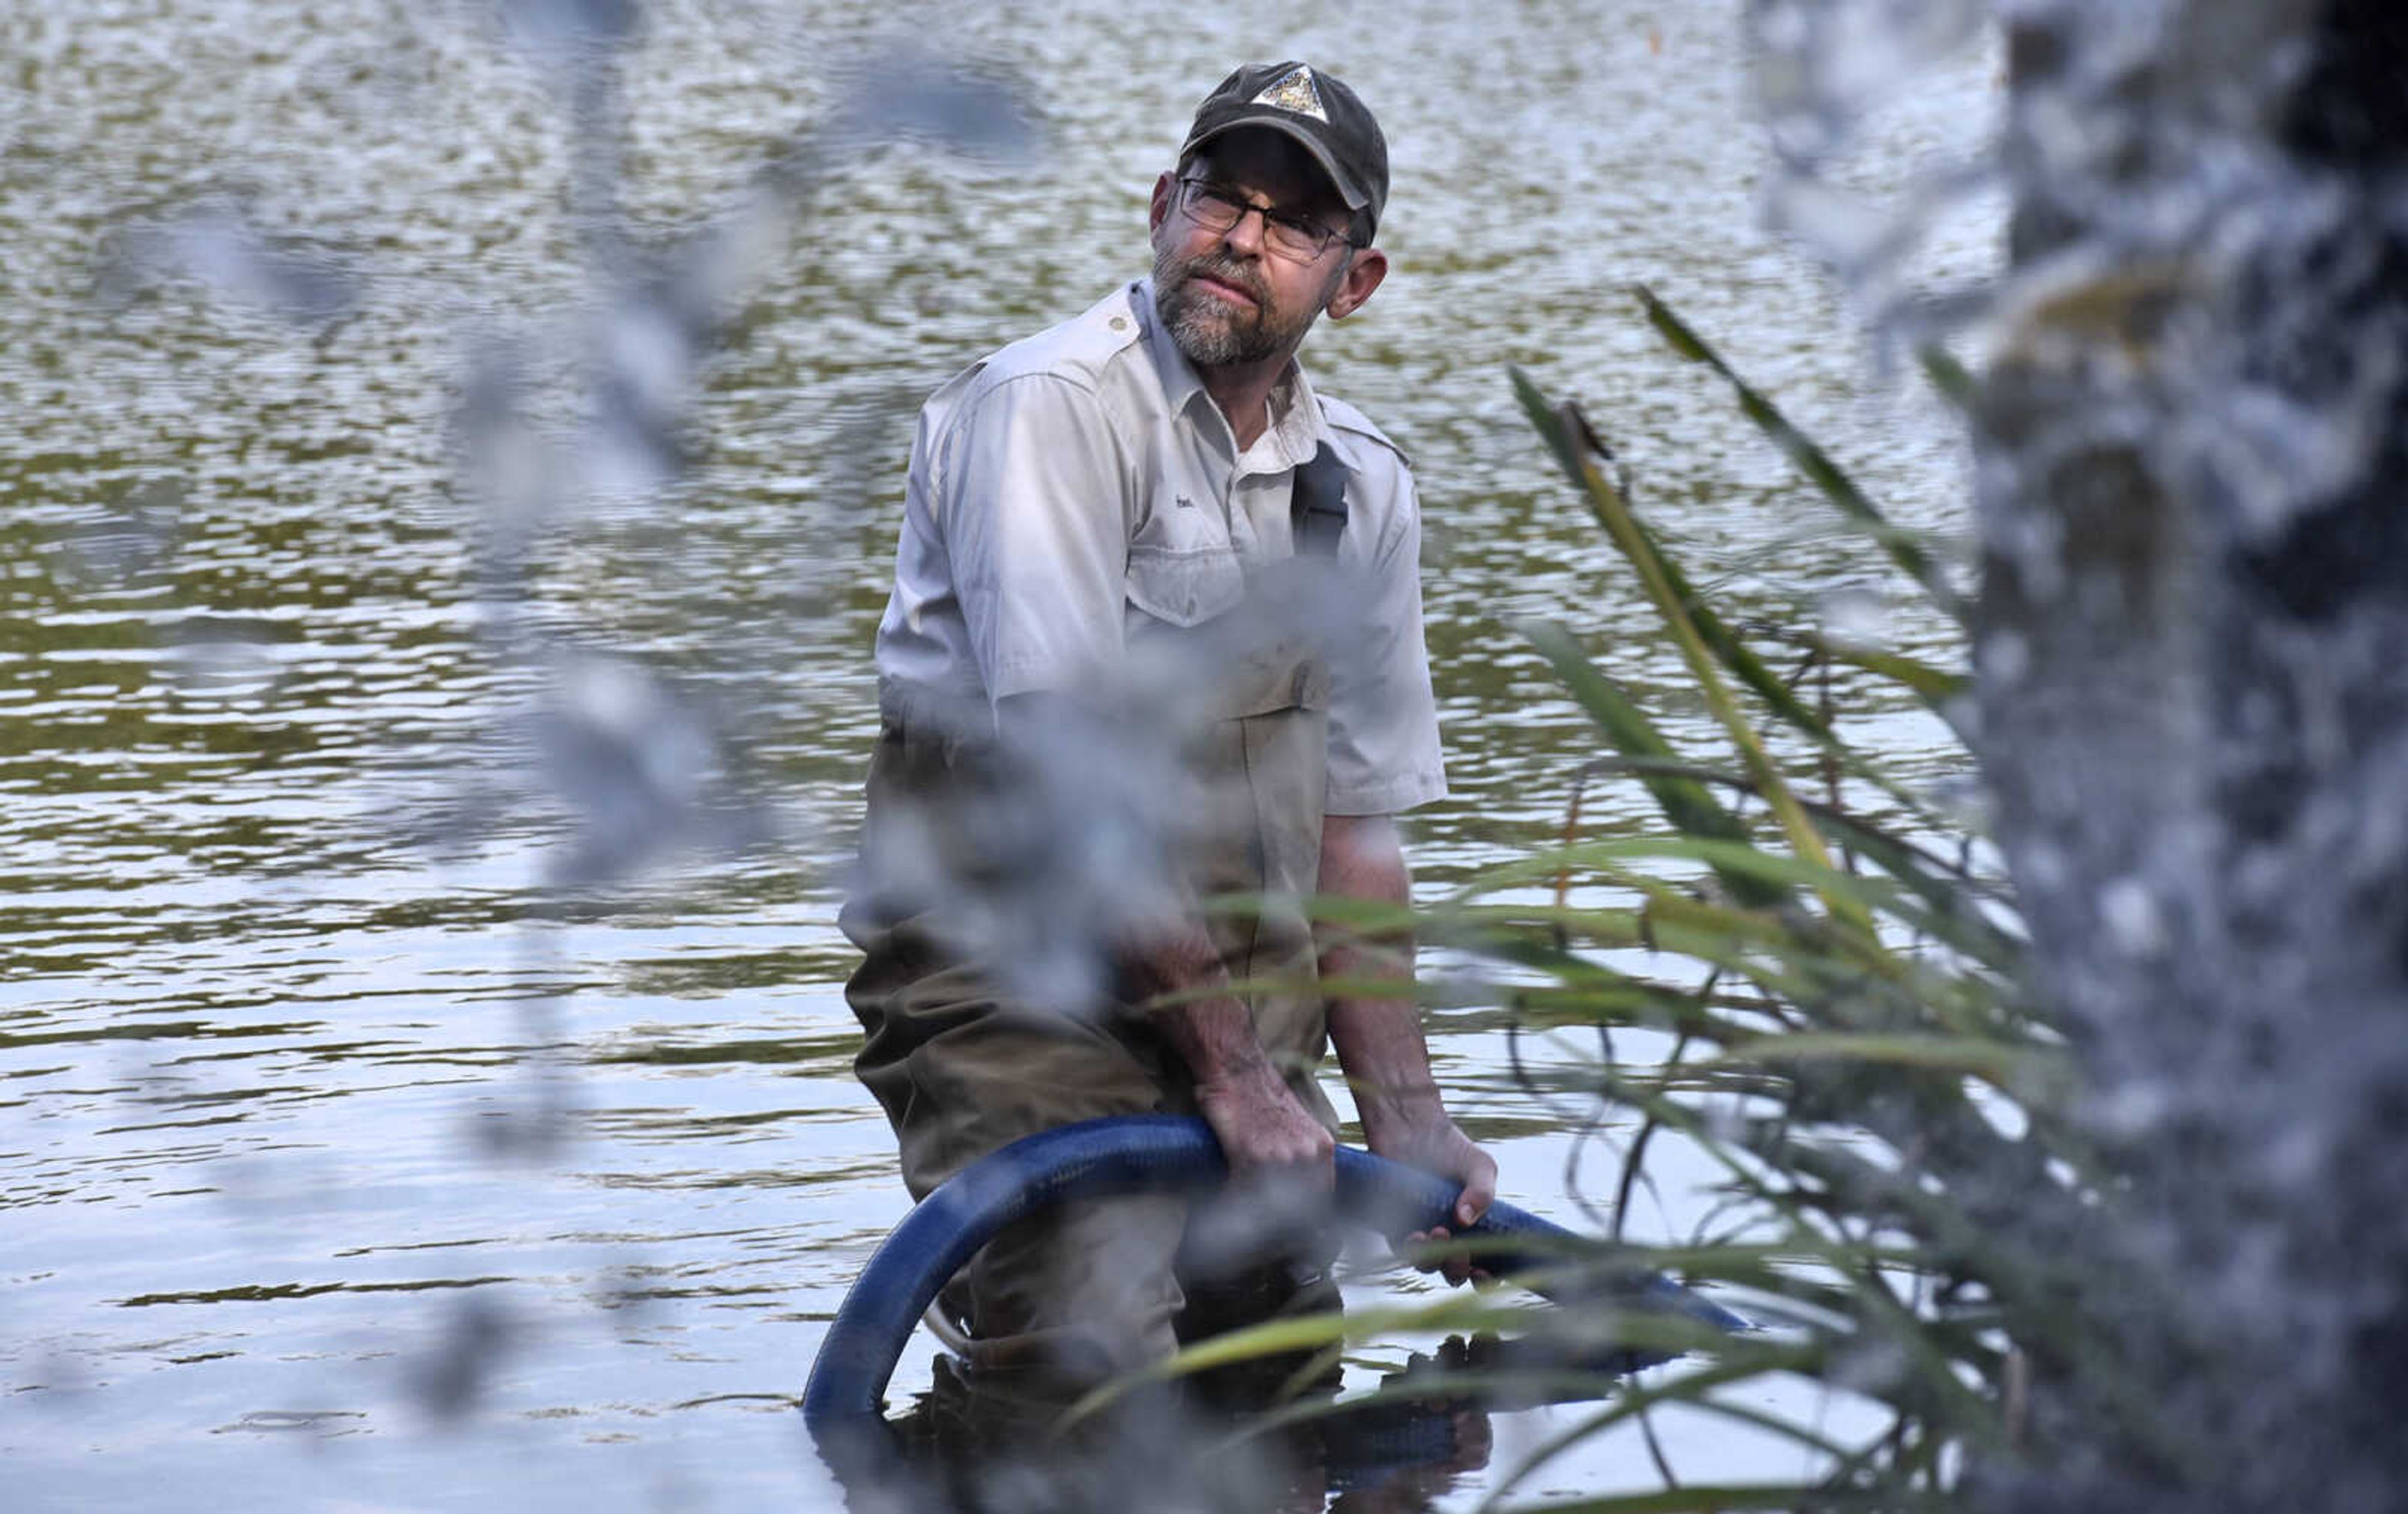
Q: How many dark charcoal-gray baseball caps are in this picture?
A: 1